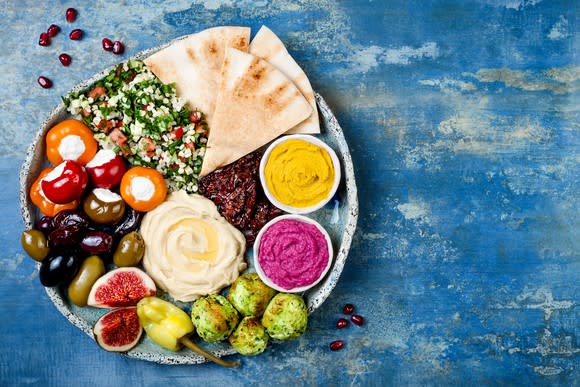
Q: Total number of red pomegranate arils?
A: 12